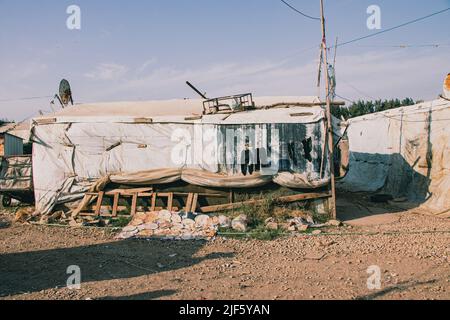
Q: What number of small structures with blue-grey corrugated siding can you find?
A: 1